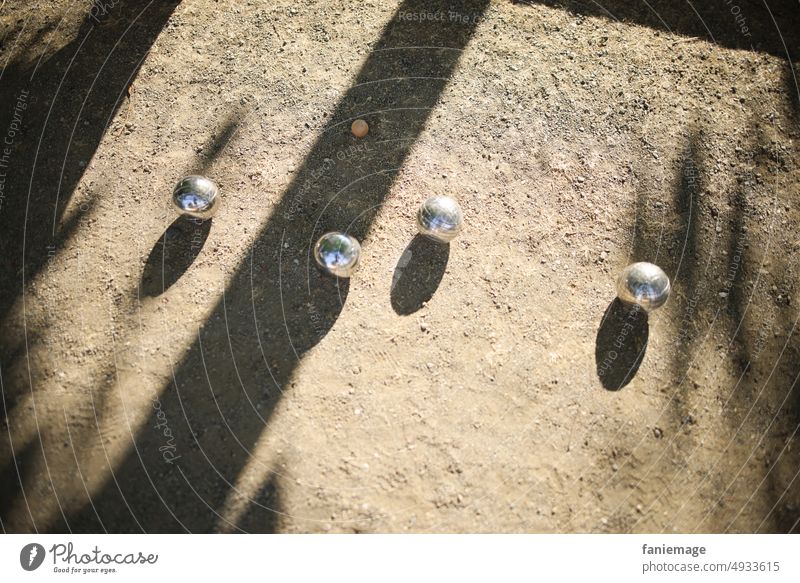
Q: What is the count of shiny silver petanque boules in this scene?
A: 4